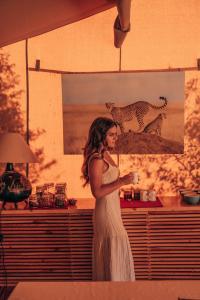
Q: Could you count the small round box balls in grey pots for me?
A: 0